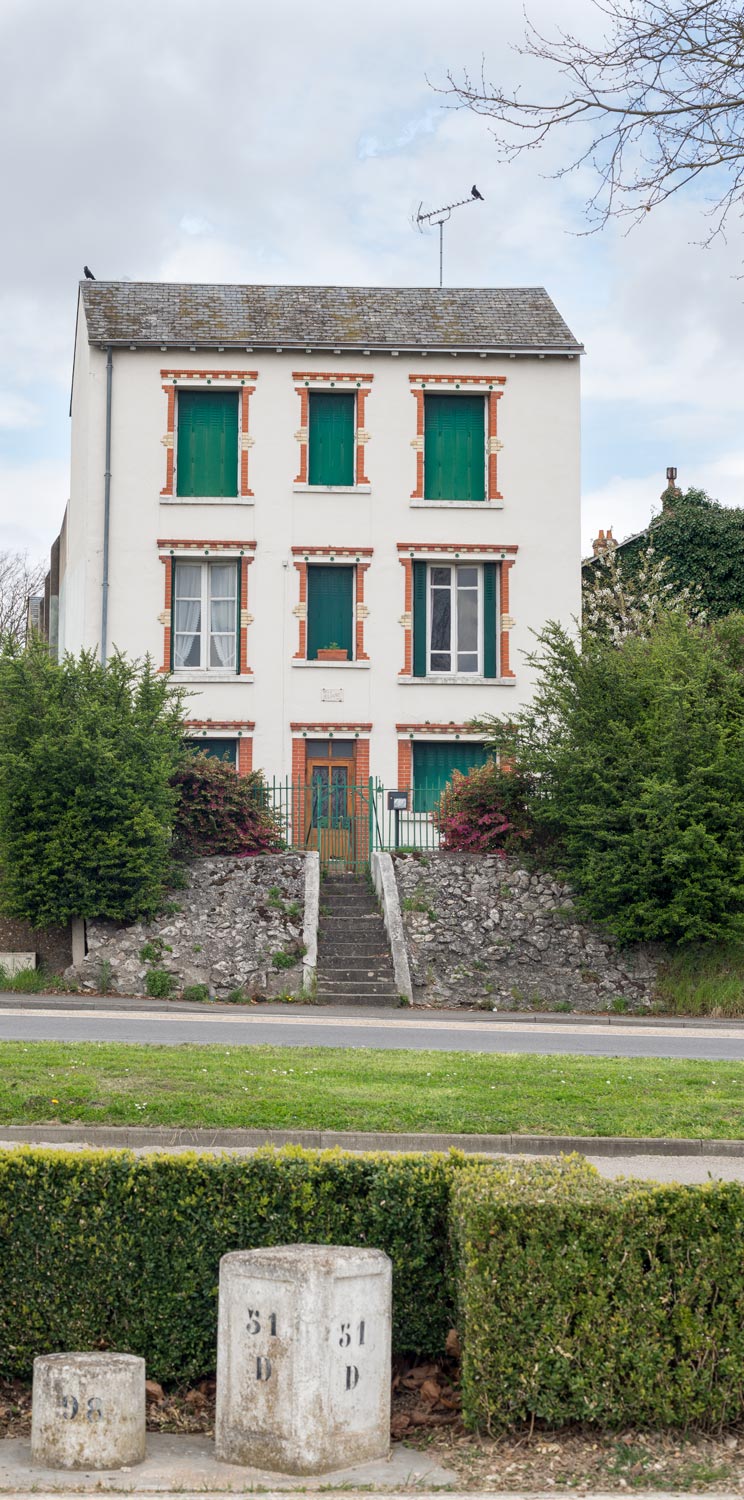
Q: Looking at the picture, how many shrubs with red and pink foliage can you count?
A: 2